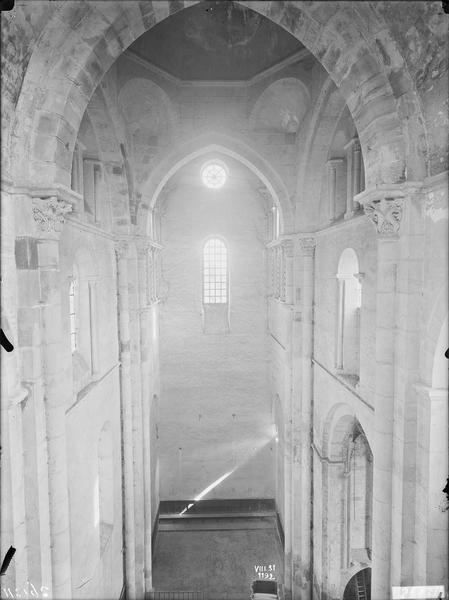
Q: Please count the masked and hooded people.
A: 0